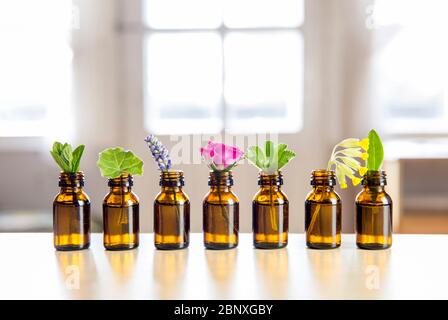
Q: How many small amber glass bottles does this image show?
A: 7